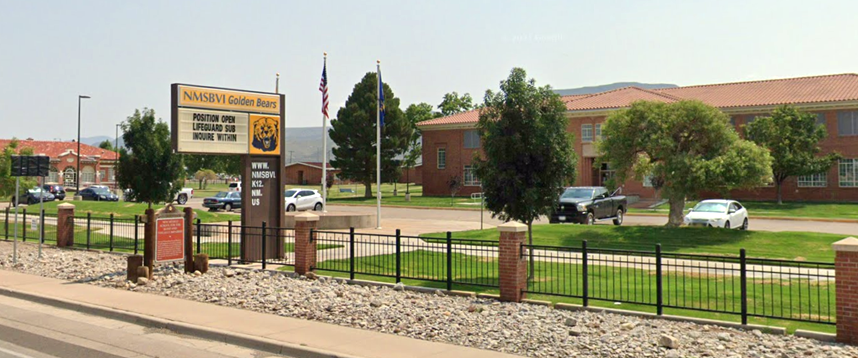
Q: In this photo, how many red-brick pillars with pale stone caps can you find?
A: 4